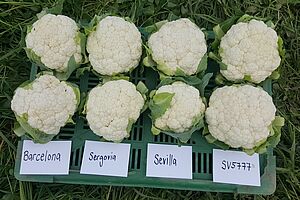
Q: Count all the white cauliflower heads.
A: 8